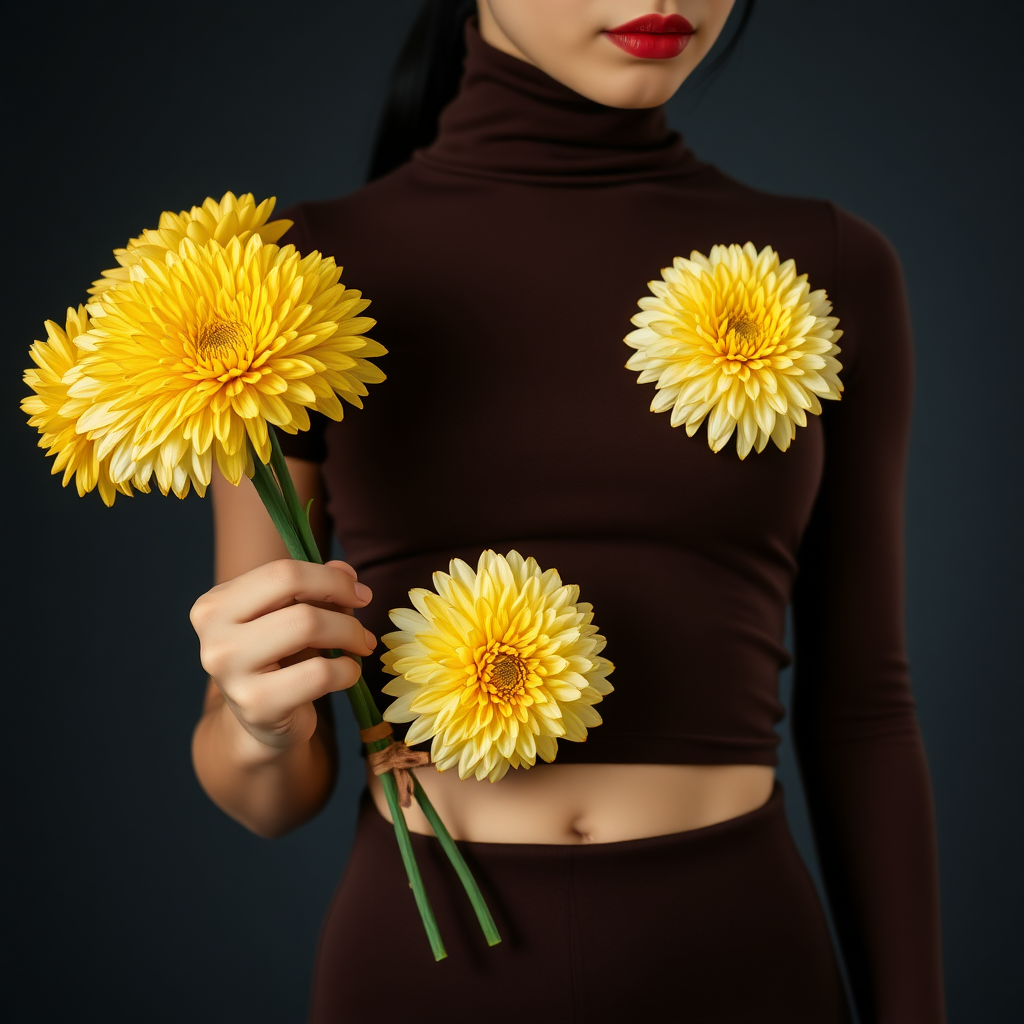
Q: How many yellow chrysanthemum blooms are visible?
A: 5